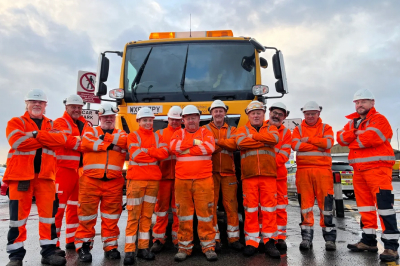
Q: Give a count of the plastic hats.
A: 11